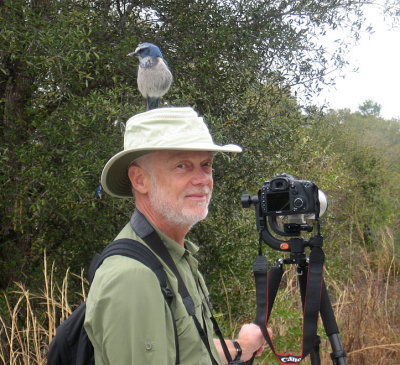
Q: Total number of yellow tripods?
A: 0